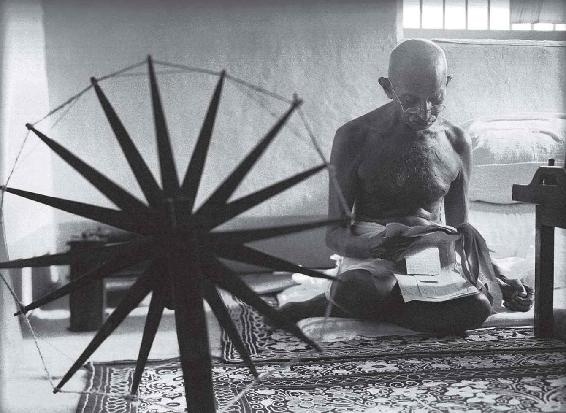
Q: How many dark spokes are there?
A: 15